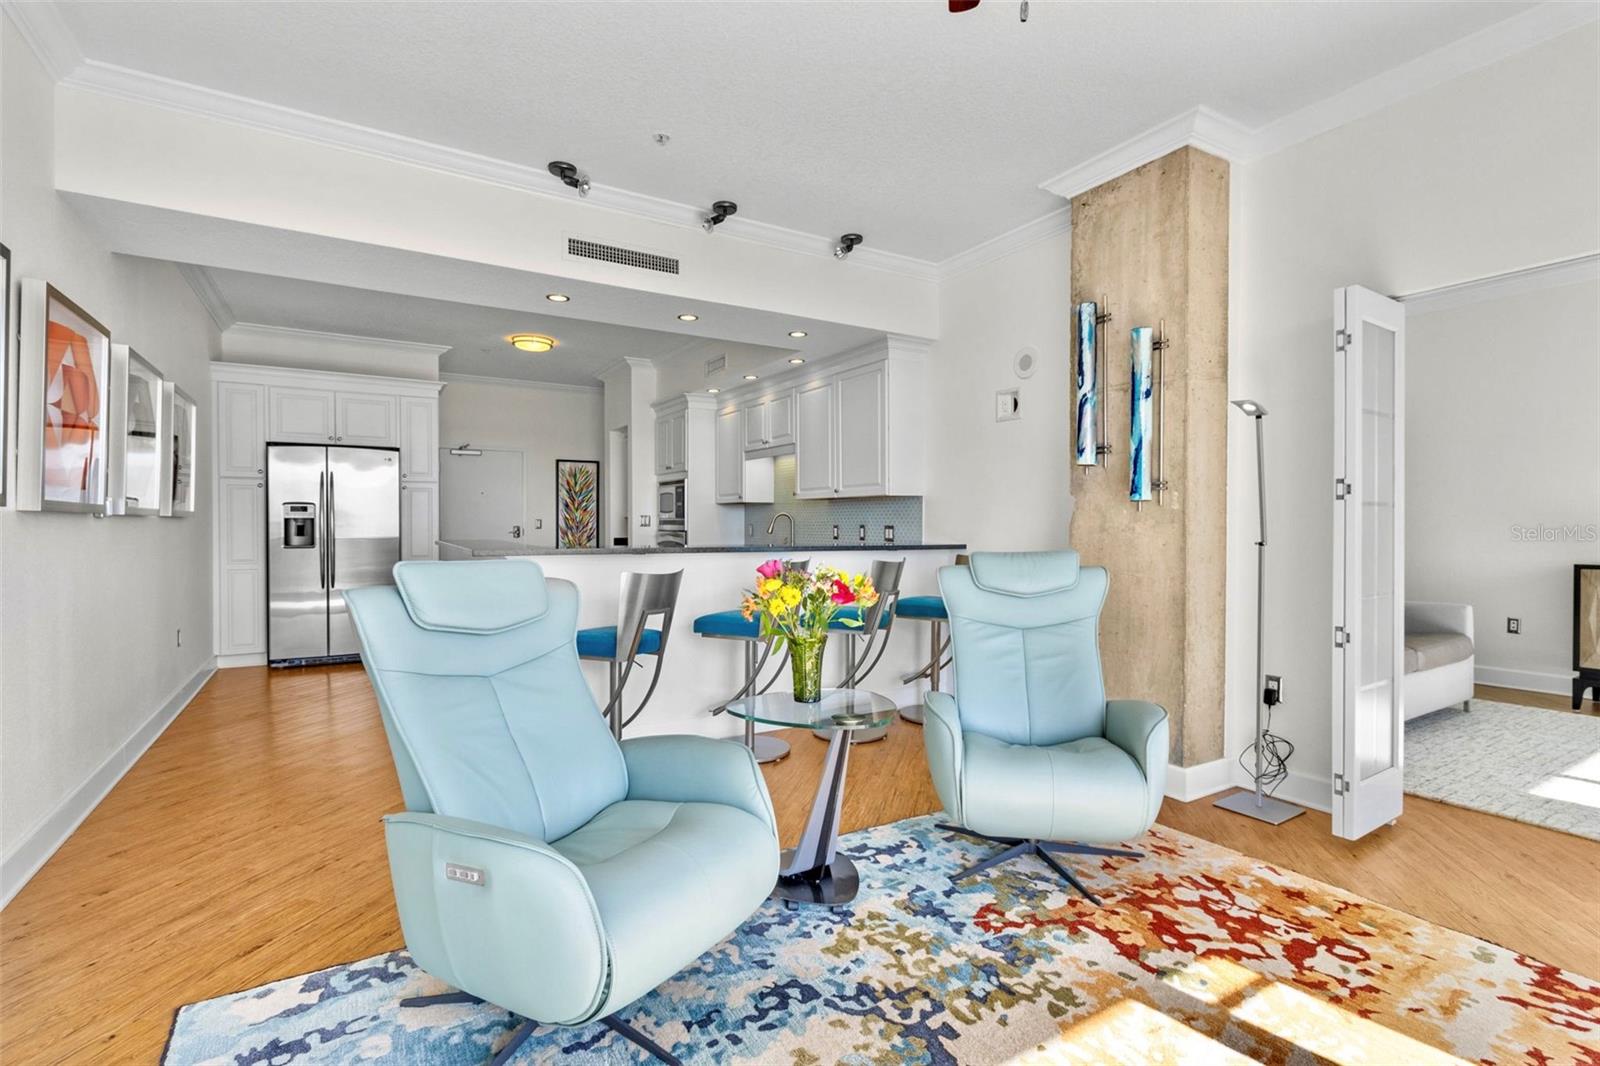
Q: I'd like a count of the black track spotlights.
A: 3